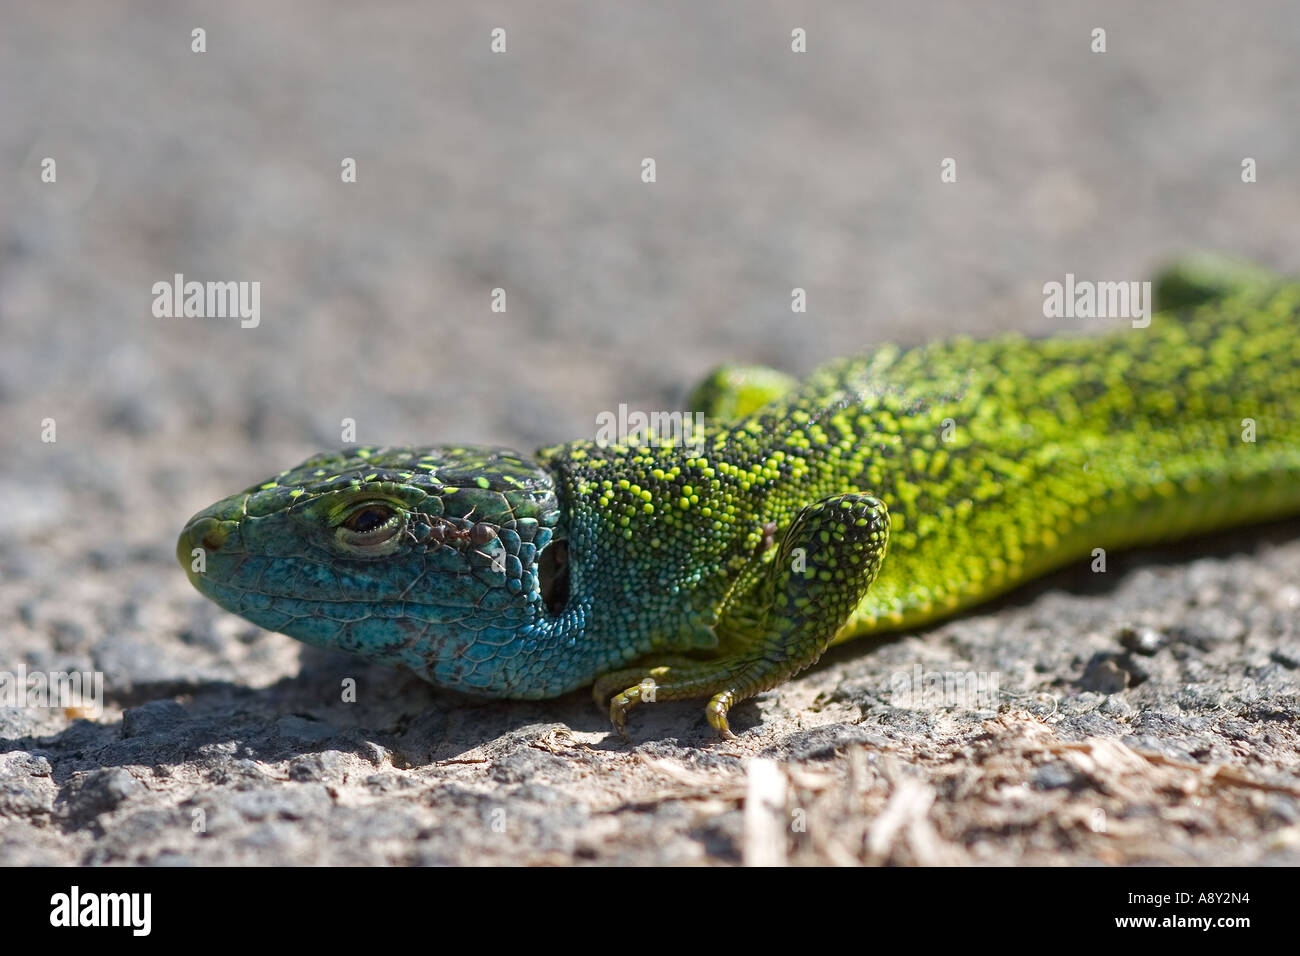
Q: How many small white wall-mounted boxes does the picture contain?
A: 0